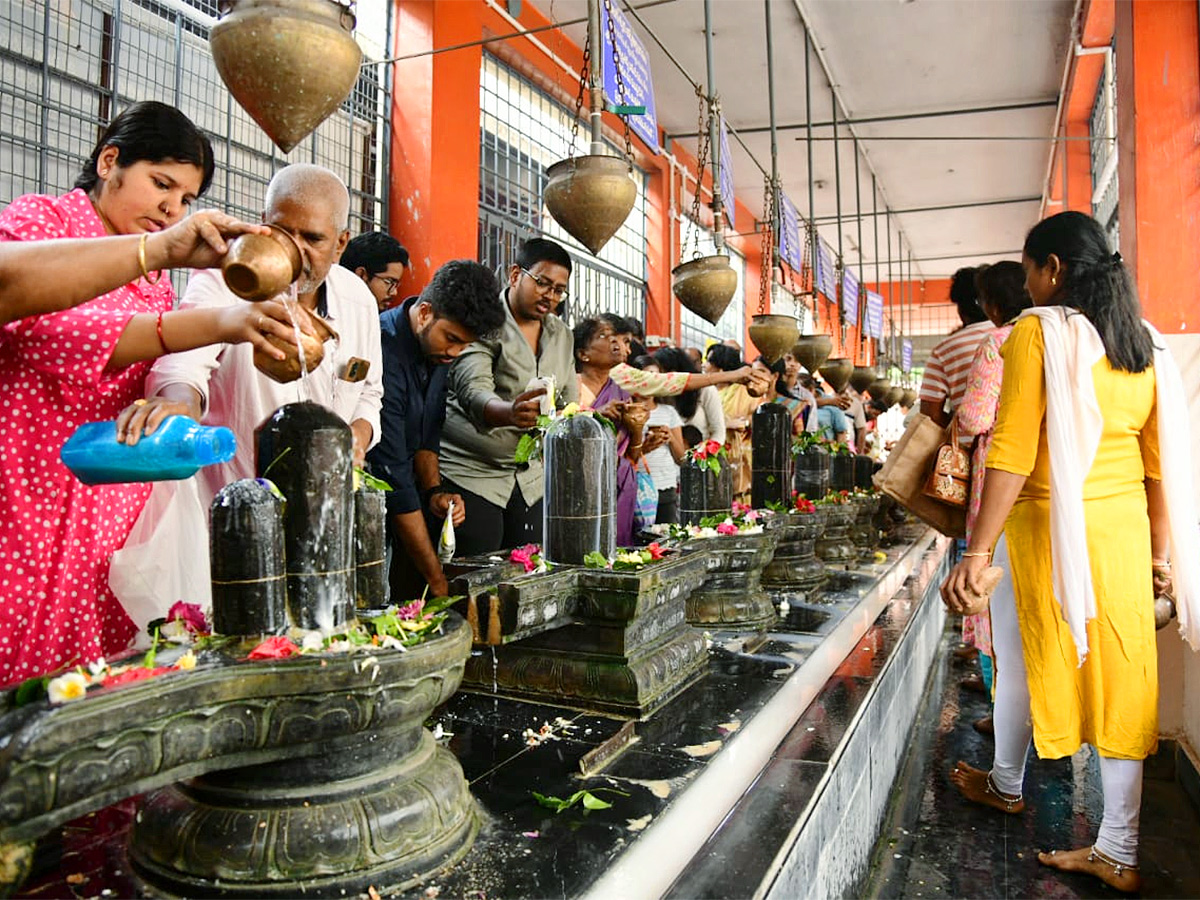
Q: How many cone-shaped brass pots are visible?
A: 10